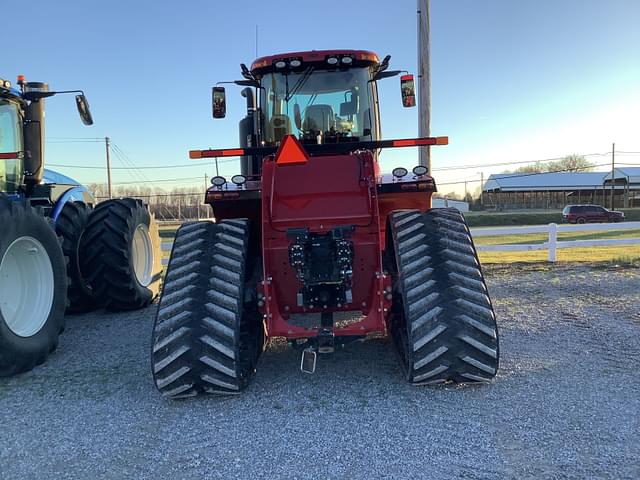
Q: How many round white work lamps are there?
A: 8